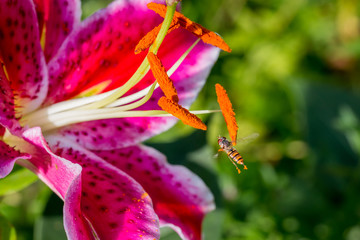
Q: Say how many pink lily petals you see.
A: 6